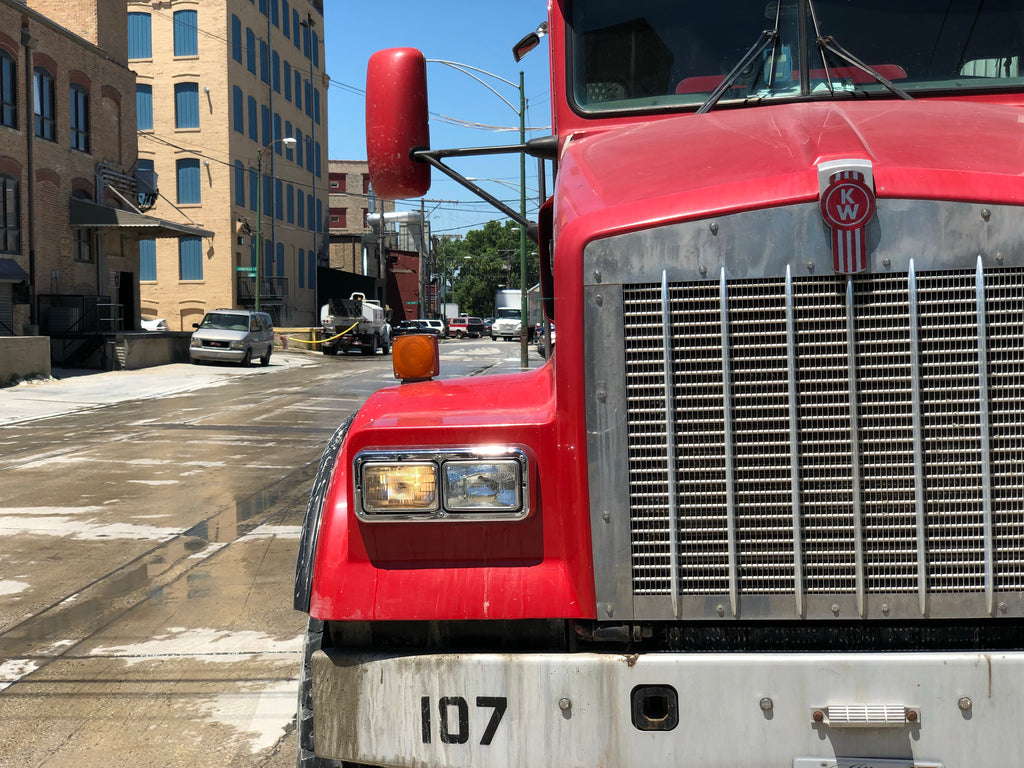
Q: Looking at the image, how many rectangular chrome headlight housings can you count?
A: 1